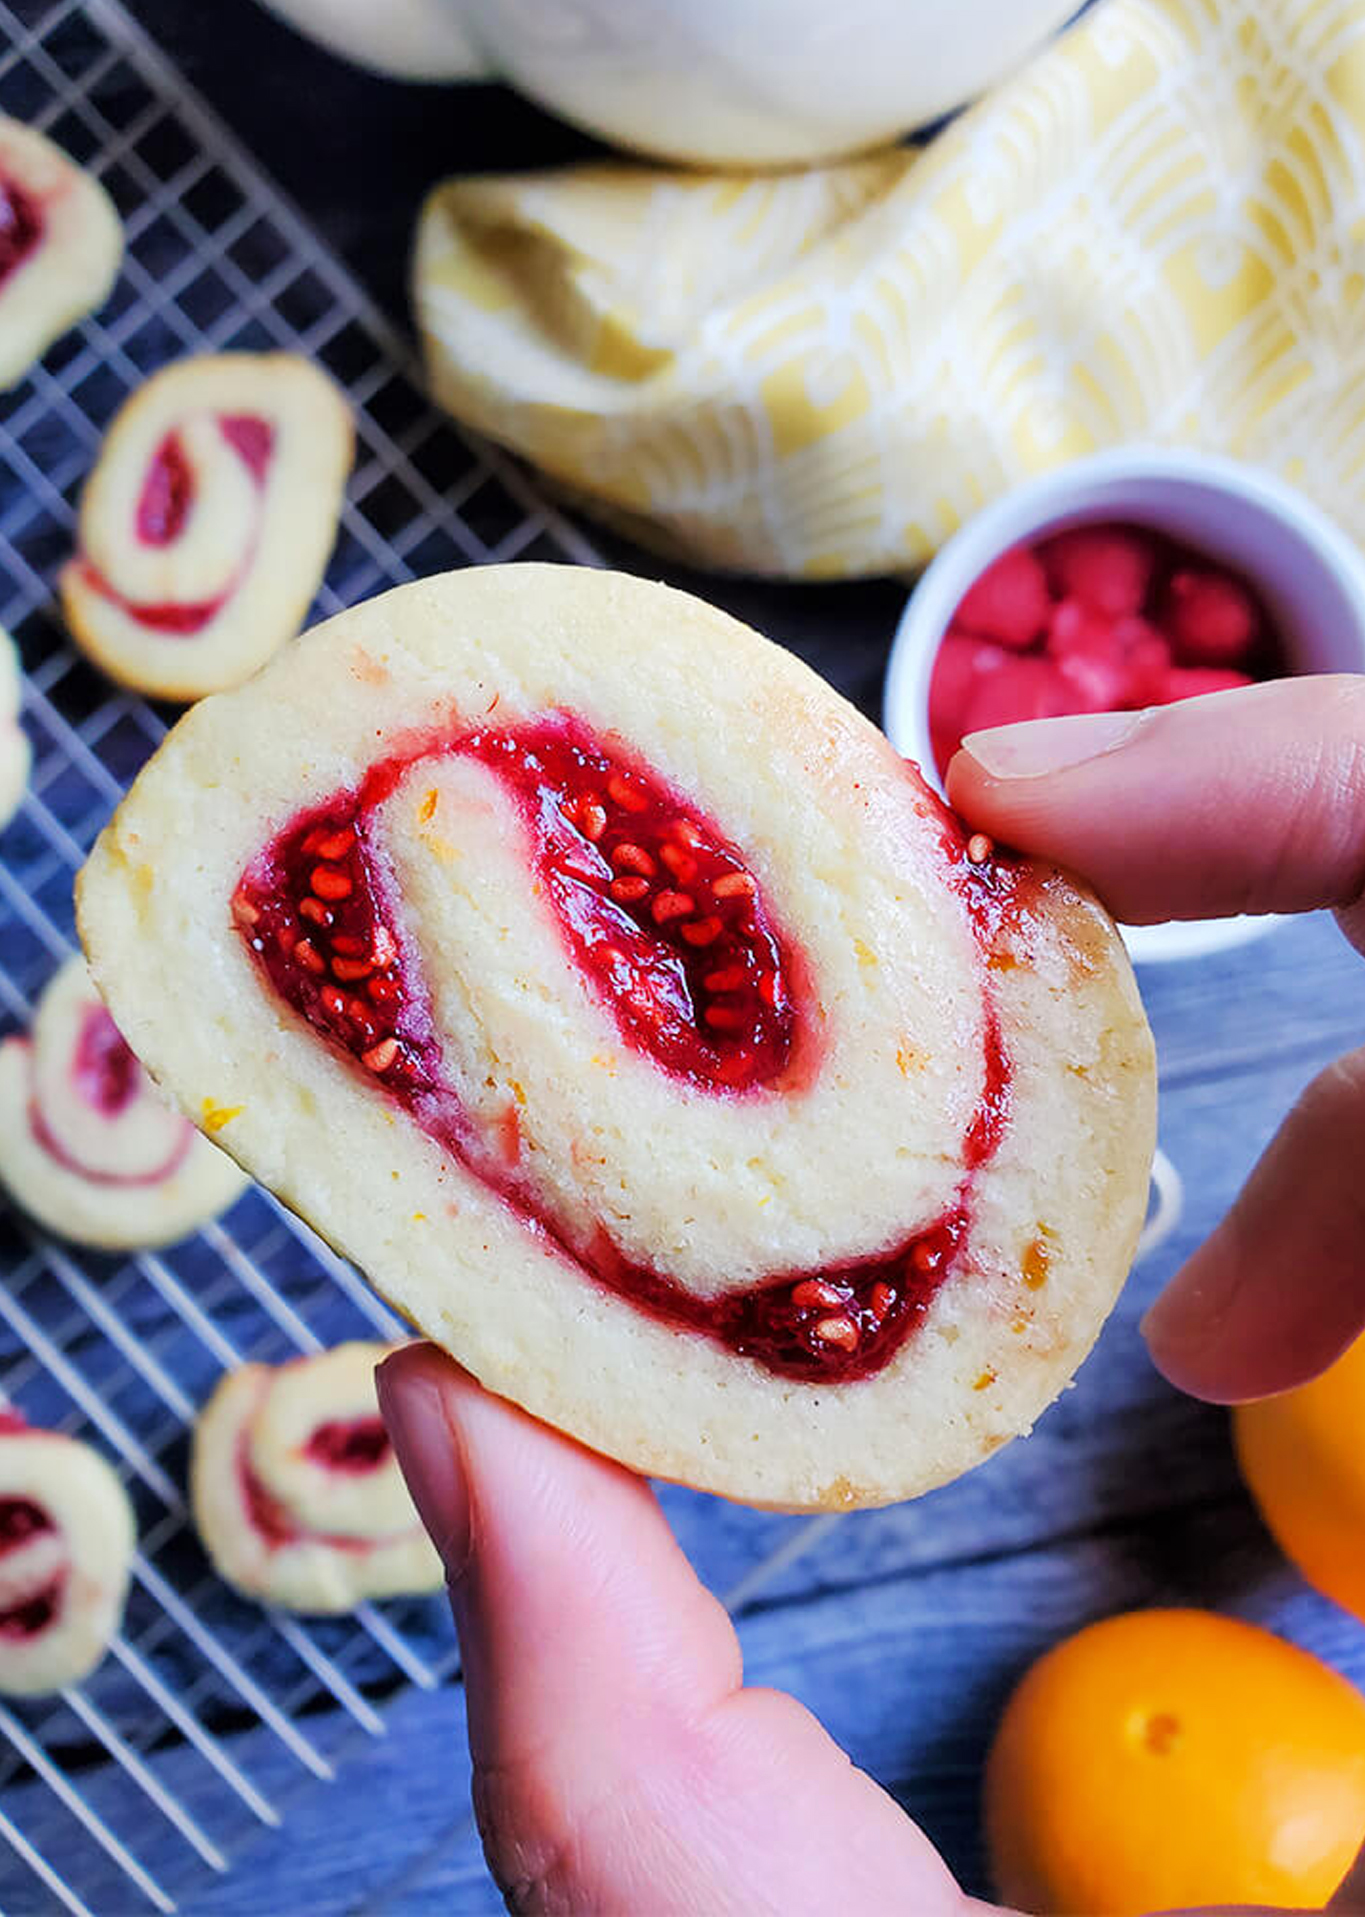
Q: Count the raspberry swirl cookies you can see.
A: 7